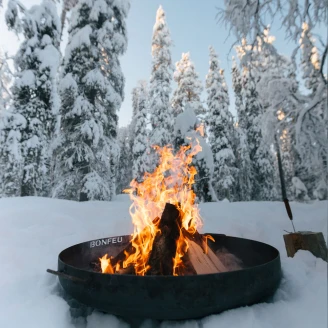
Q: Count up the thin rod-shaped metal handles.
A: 1